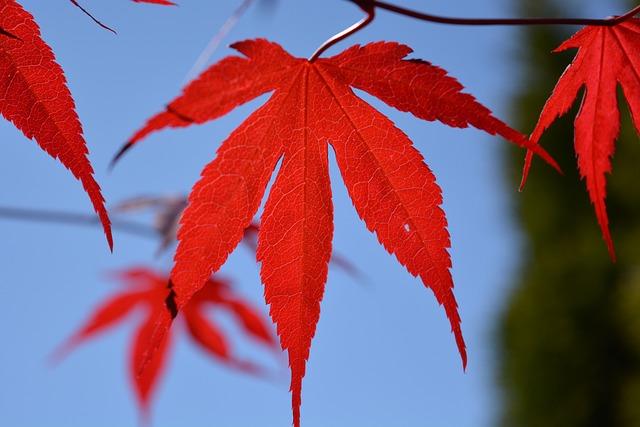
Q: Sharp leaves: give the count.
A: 3